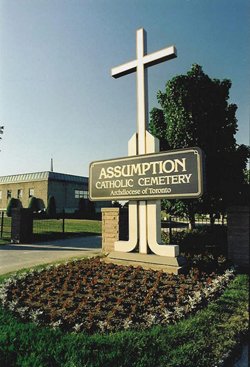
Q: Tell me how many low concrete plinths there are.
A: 1